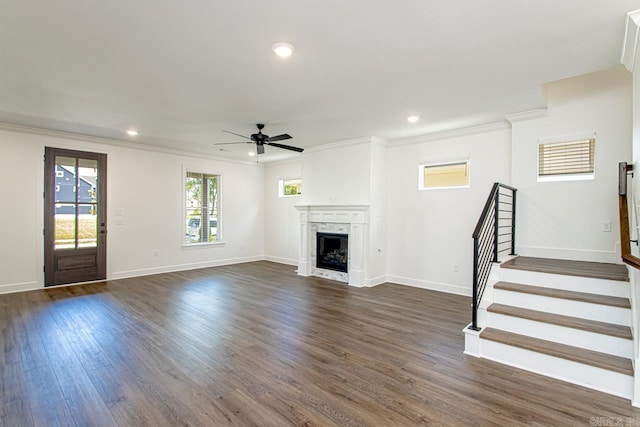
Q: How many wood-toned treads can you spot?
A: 4